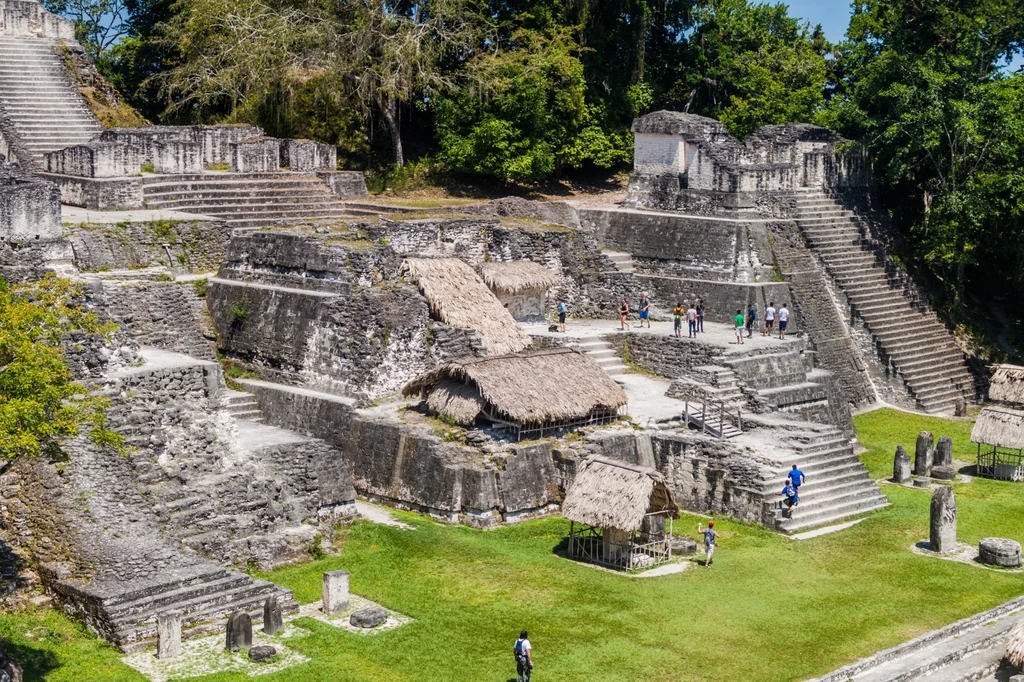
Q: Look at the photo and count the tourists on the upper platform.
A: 10